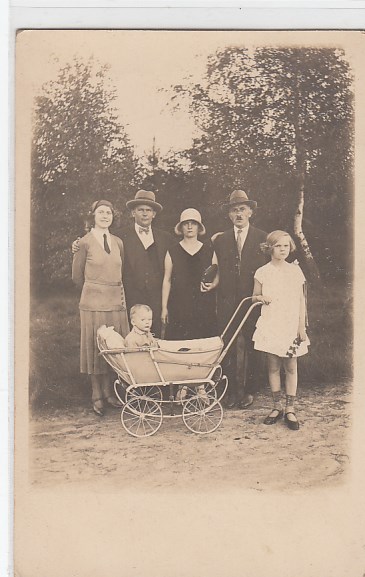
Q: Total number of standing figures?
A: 5